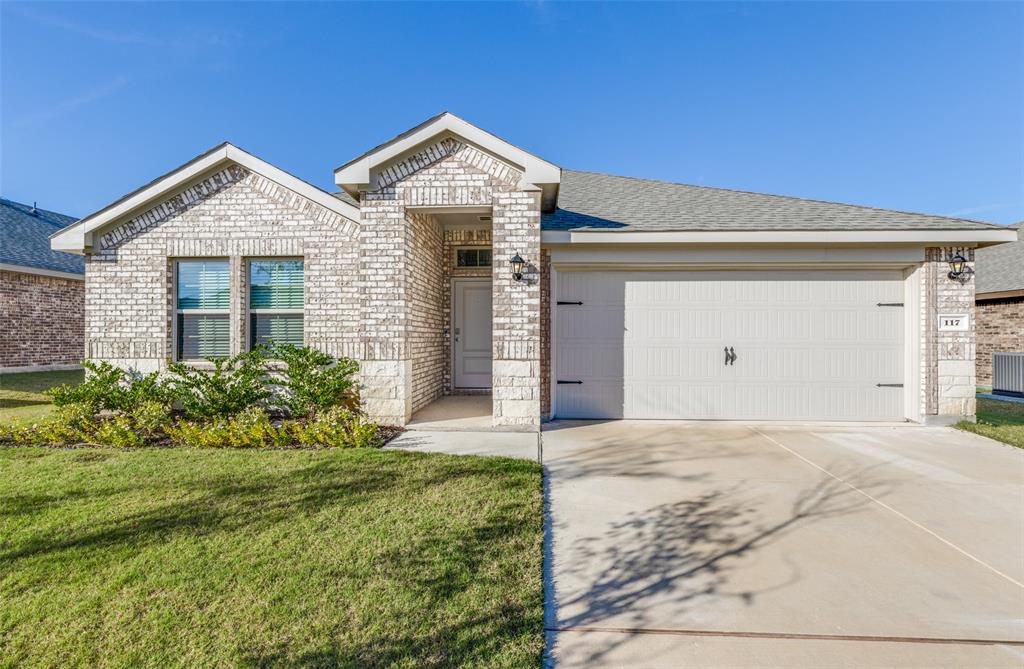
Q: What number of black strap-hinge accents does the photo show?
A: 4